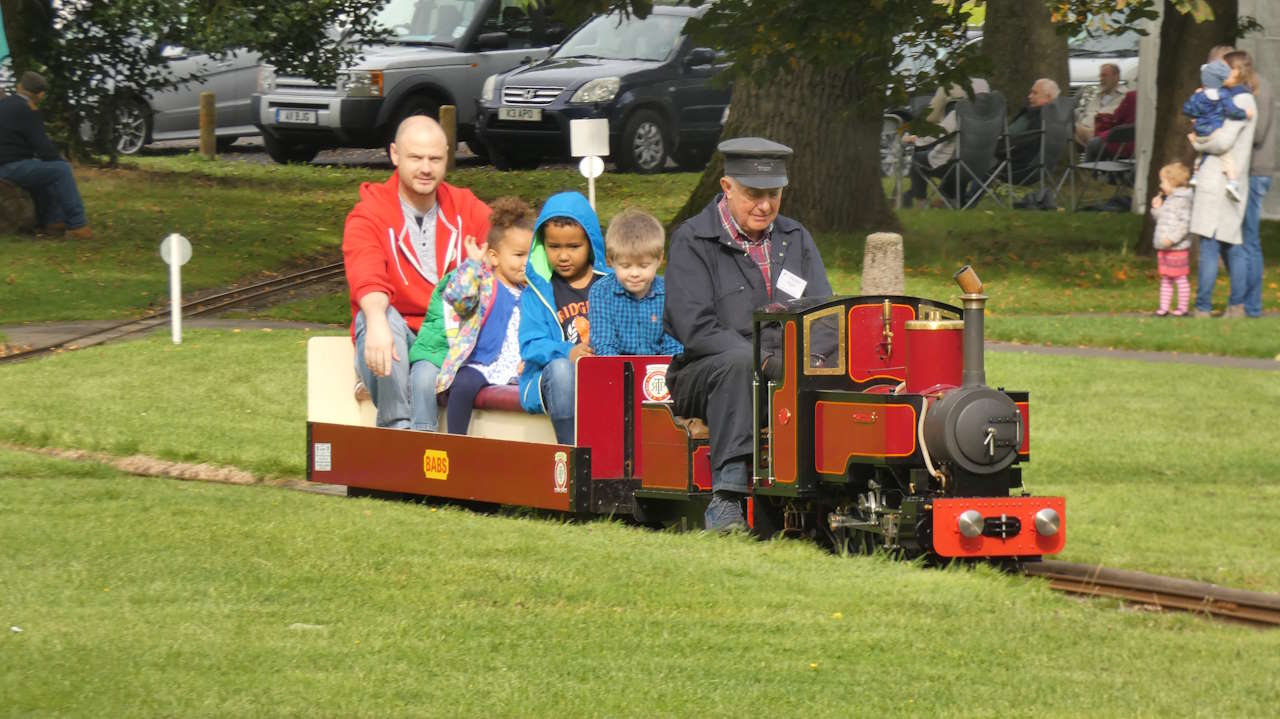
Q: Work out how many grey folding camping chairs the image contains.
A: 2